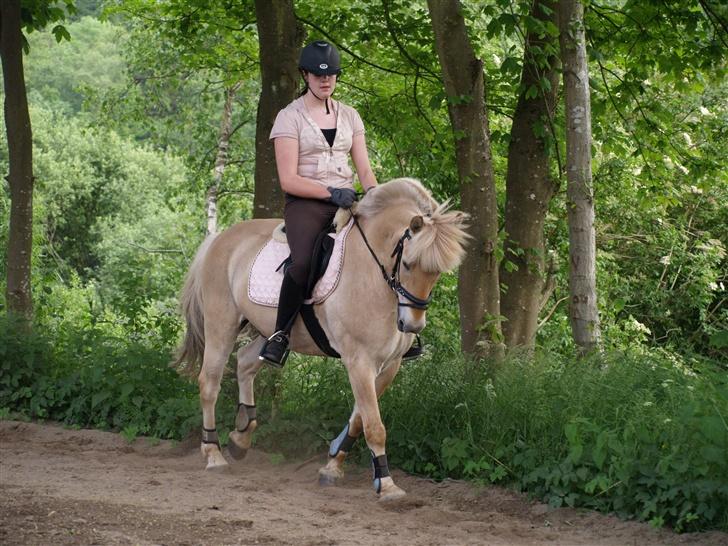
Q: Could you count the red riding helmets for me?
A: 0